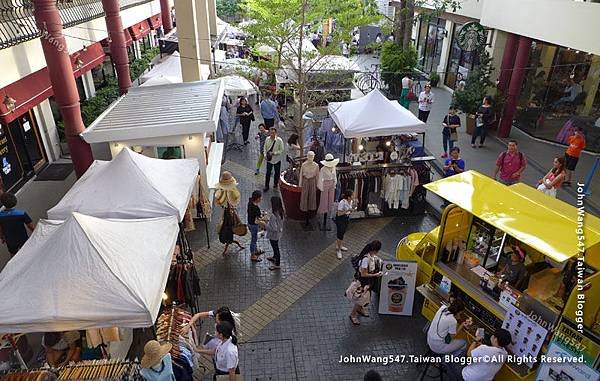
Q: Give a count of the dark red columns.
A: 5